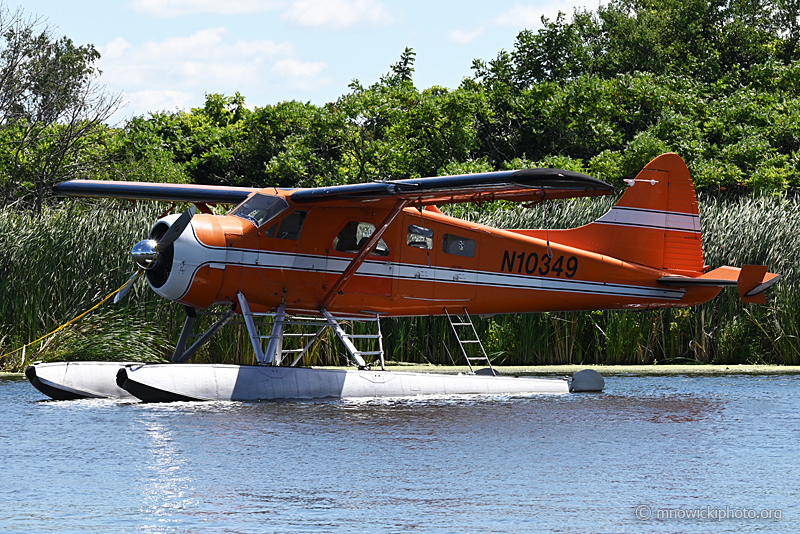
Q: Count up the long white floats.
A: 2